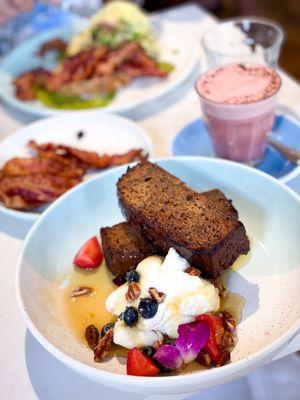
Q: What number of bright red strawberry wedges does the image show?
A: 3